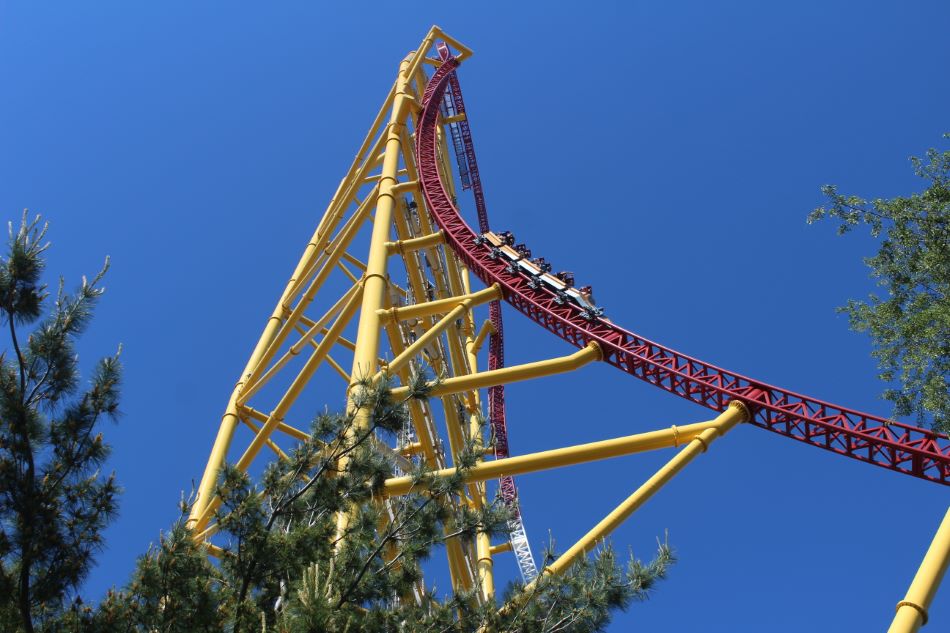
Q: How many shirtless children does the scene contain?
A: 0